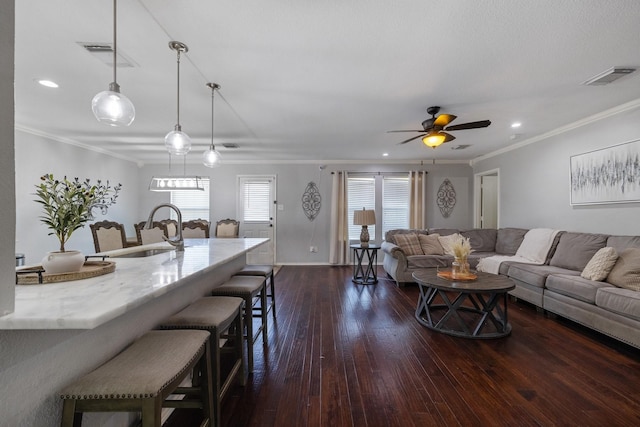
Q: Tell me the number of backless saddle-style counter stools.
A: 4